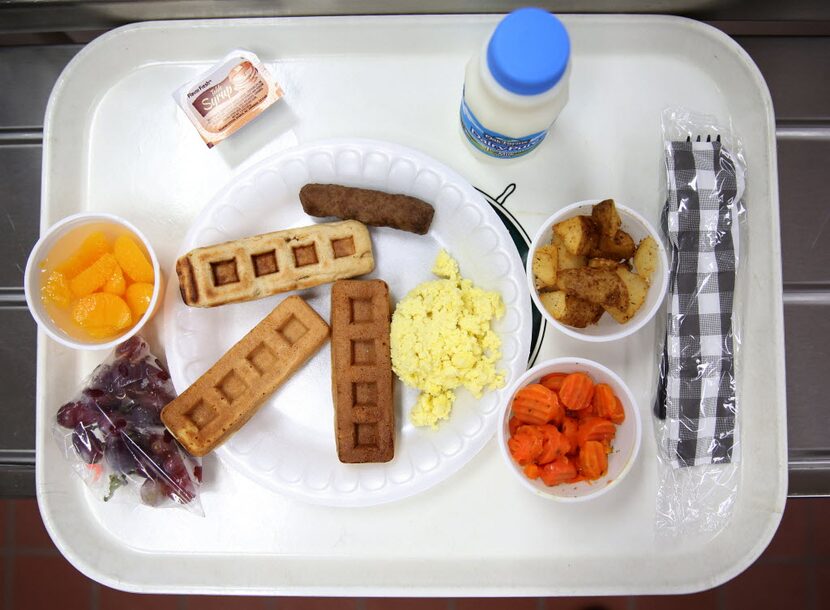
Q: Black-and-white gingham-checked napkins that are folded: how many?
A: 1